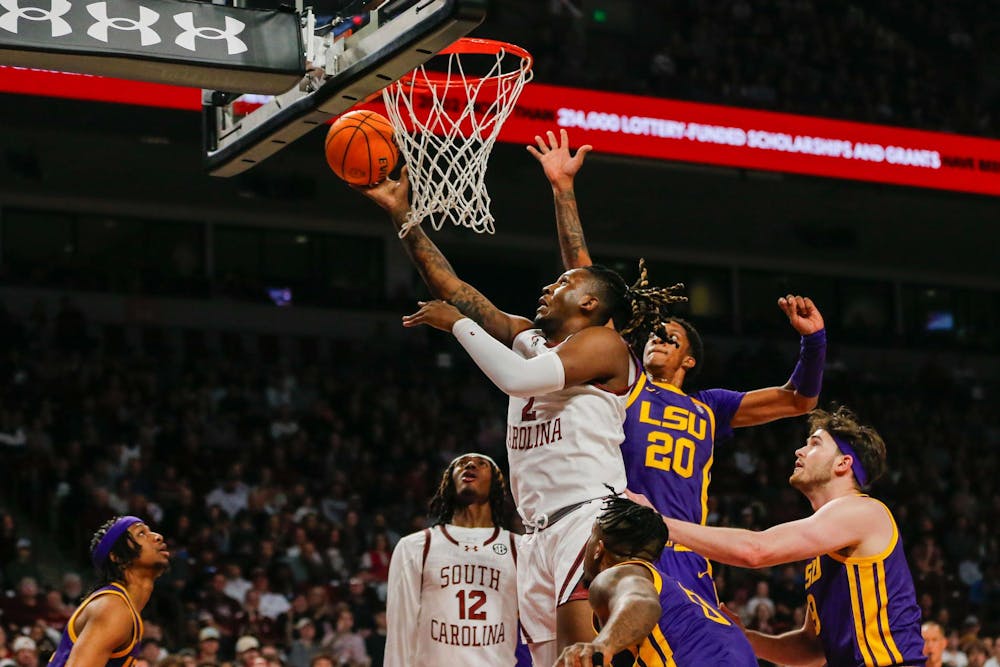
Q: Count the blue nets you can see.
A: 0